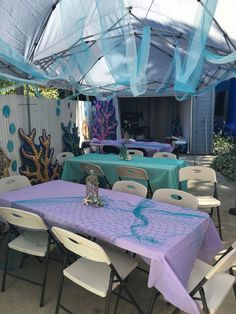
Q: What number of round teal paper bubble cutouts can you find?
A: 6